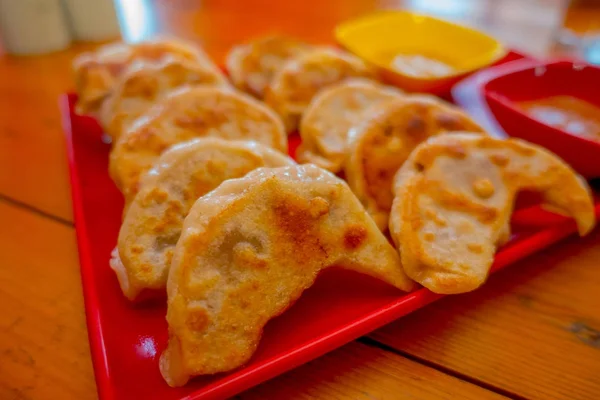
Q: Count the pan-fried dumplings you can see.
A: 10